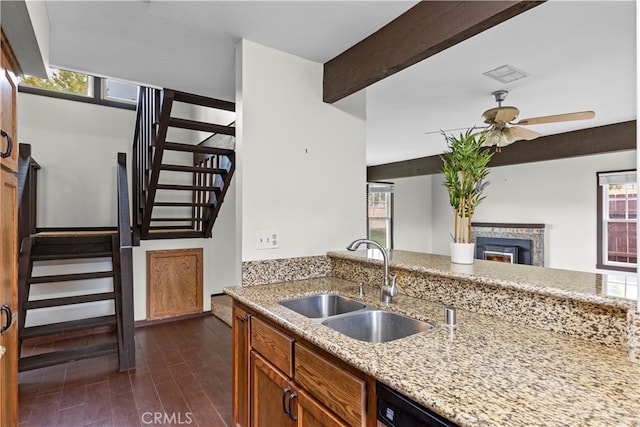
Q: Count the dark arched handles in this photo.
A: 4